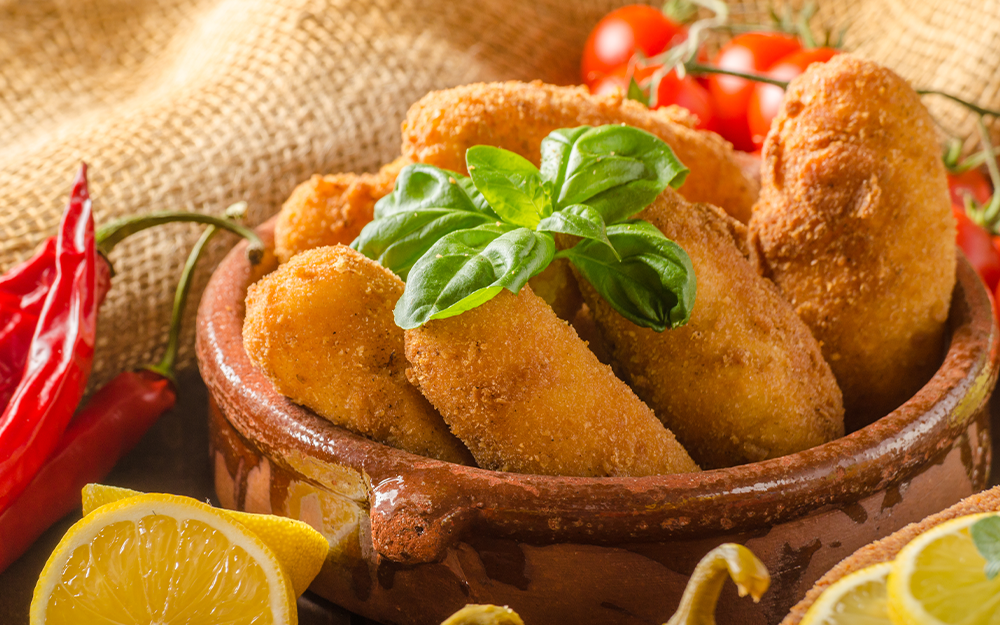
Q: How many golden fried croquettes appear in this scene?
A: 6